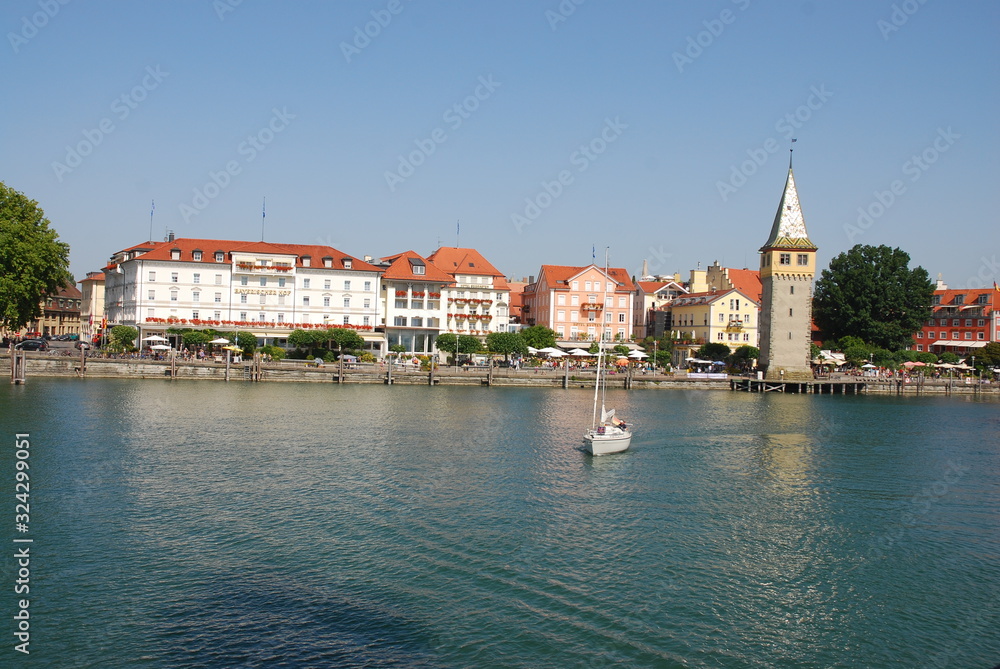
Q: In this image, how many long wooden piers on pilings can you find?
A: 1